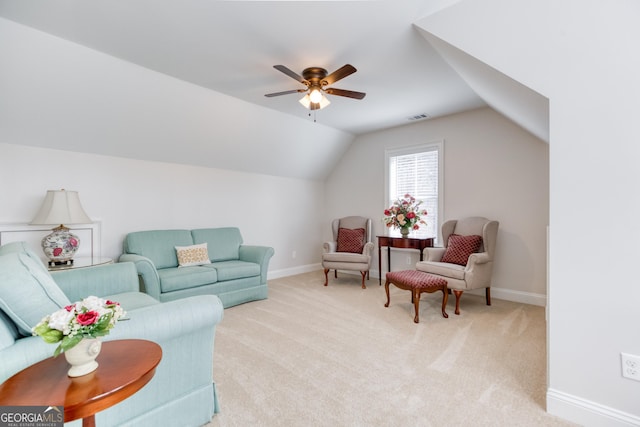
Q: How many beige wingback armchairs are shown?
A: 2